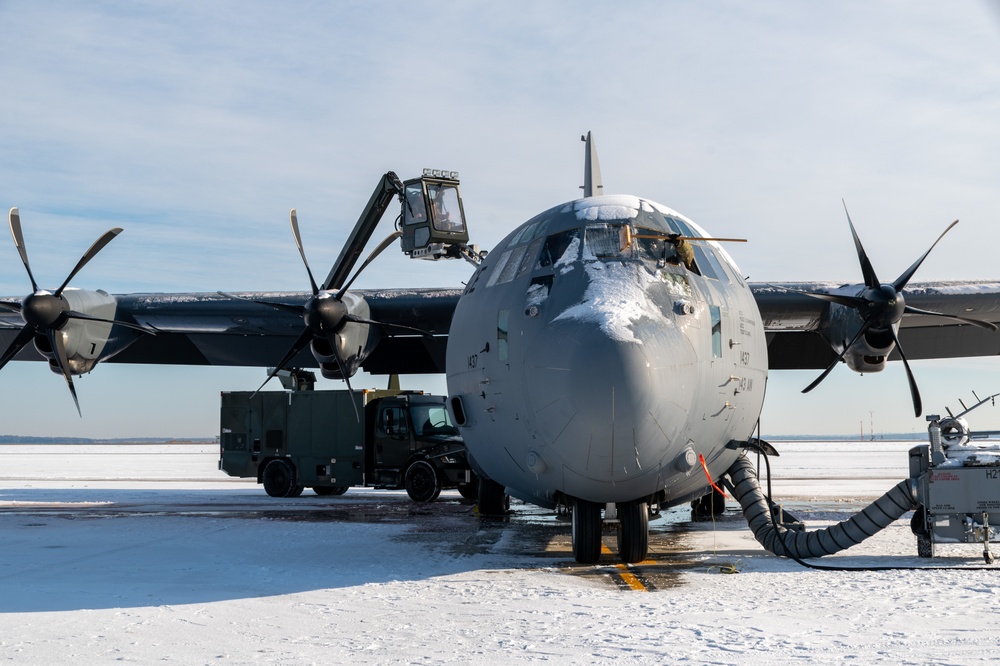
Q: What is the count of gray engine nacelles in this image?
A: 3